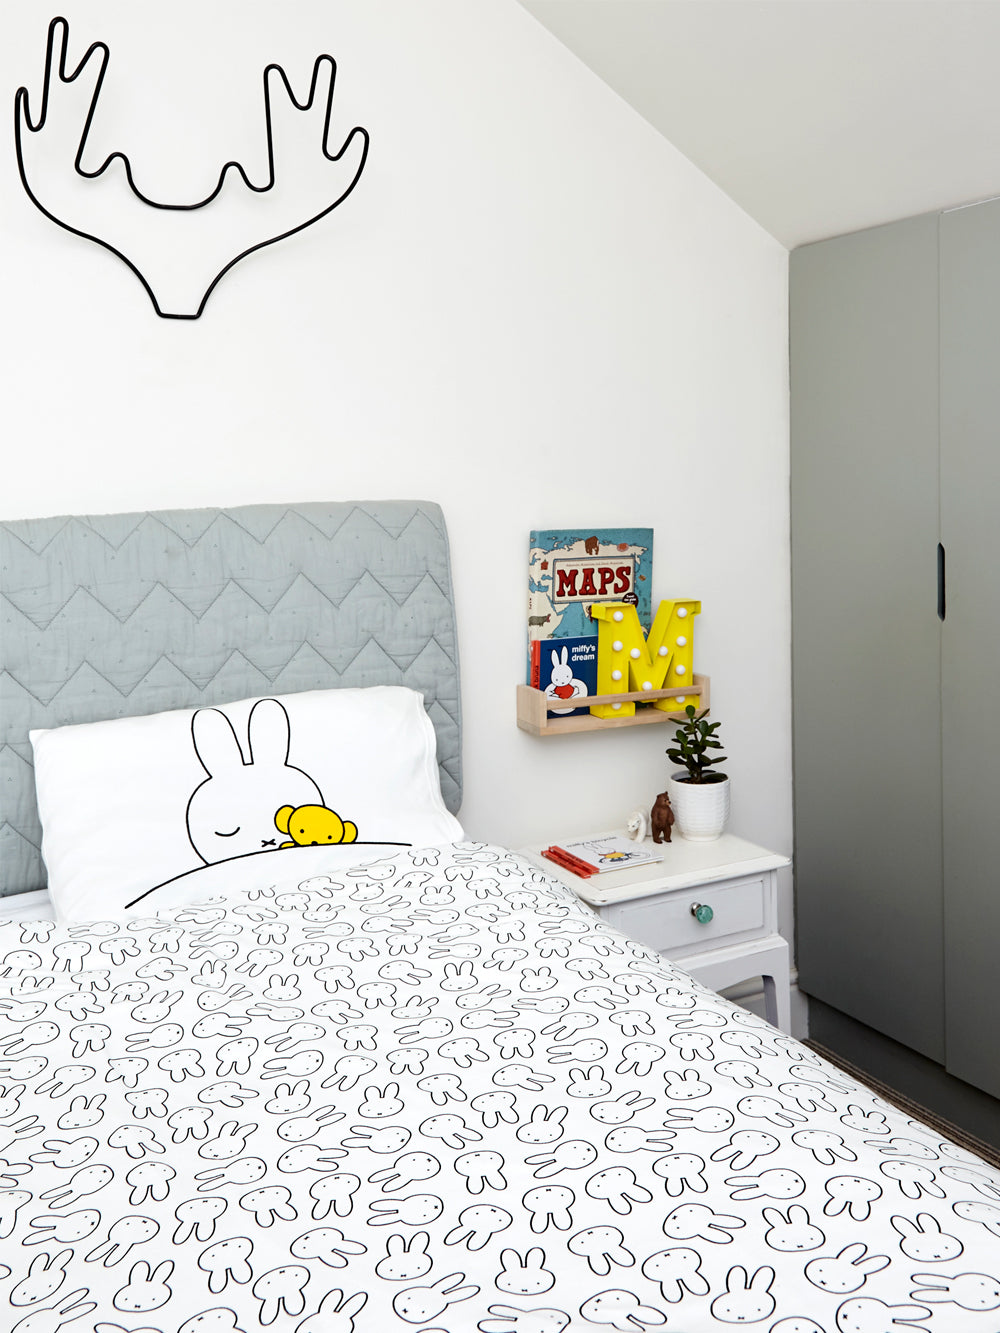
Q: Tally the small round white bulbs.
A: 11